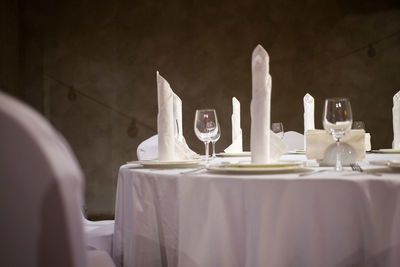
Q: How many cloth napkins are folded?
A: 5